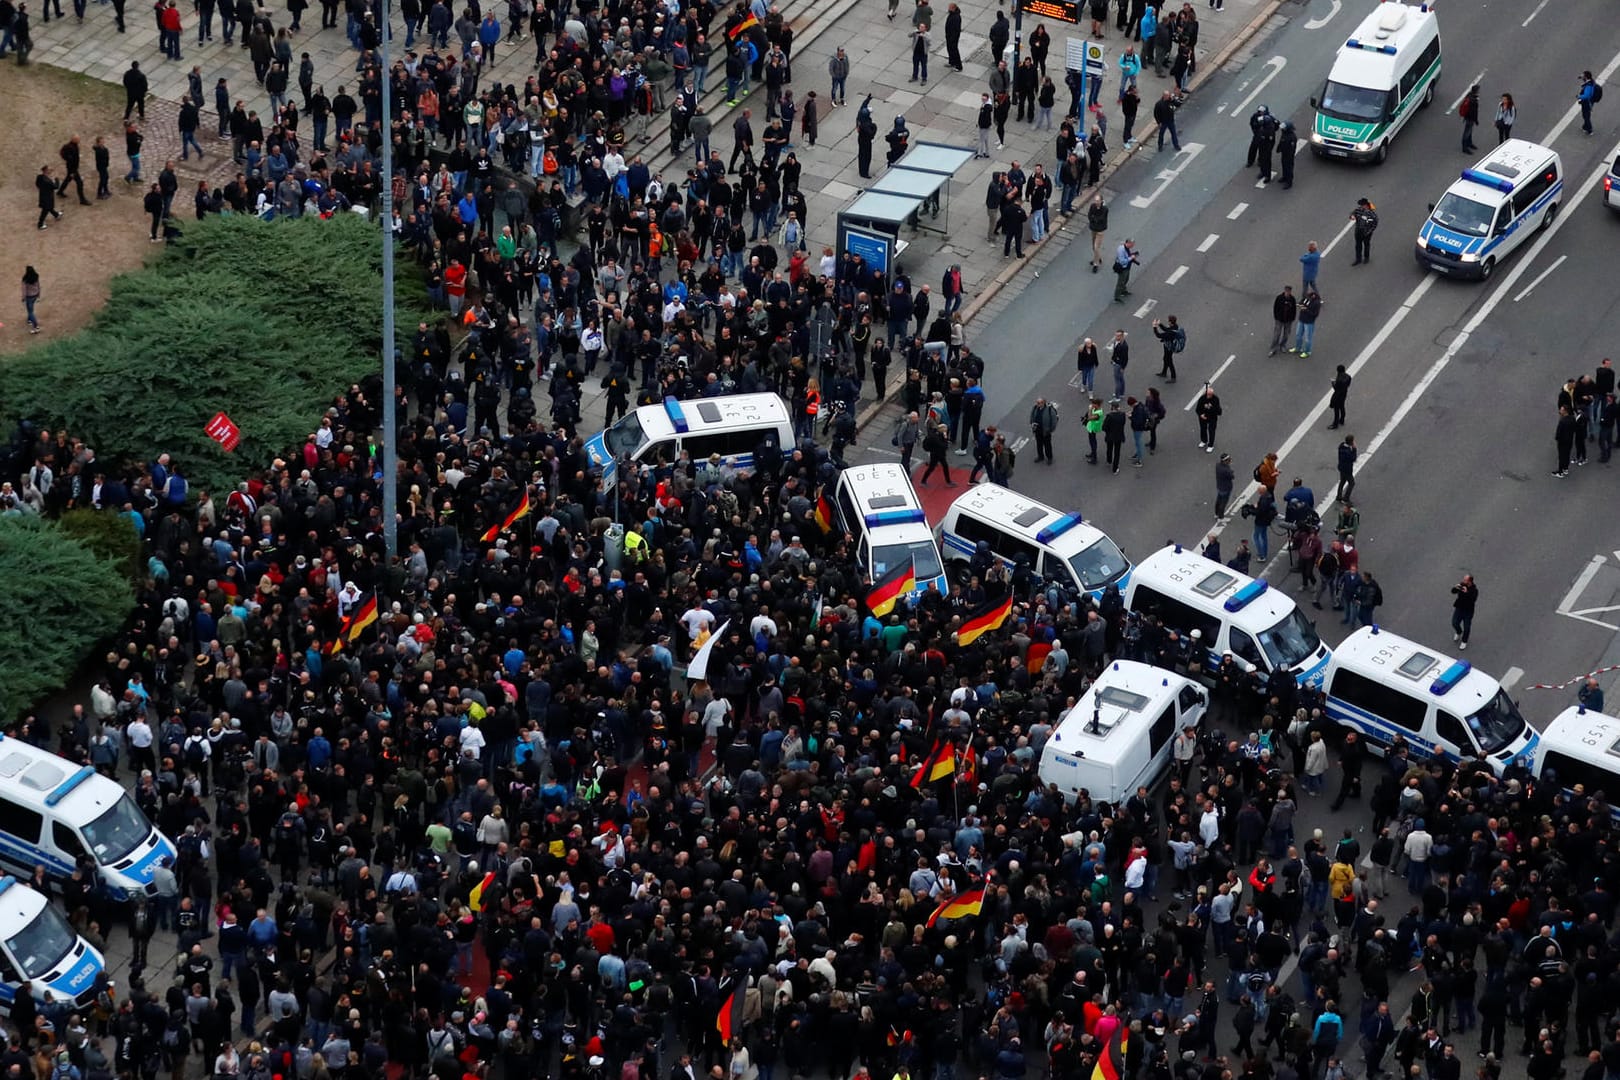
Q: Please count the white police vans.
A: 12